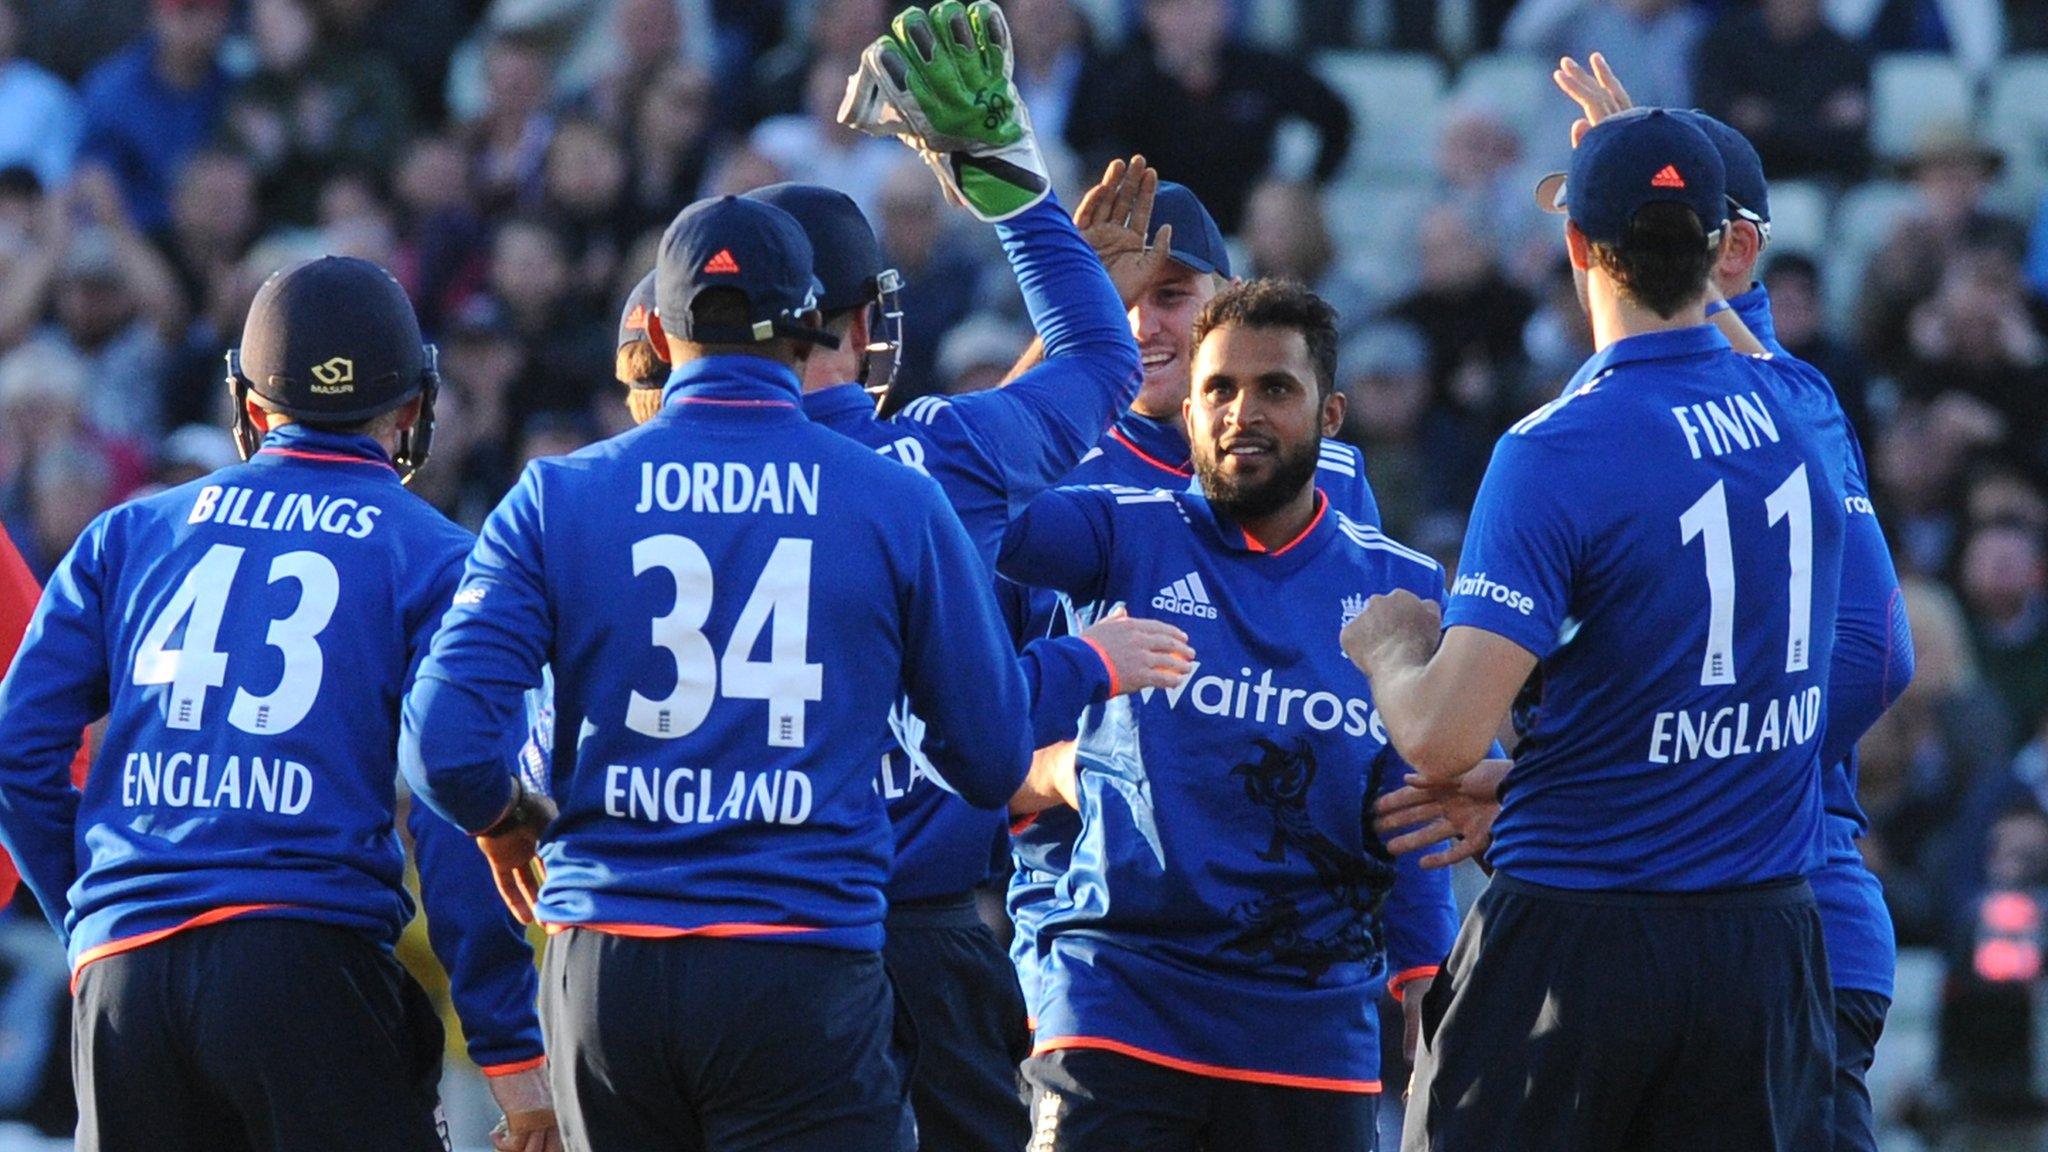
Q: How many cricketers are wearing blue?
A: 8